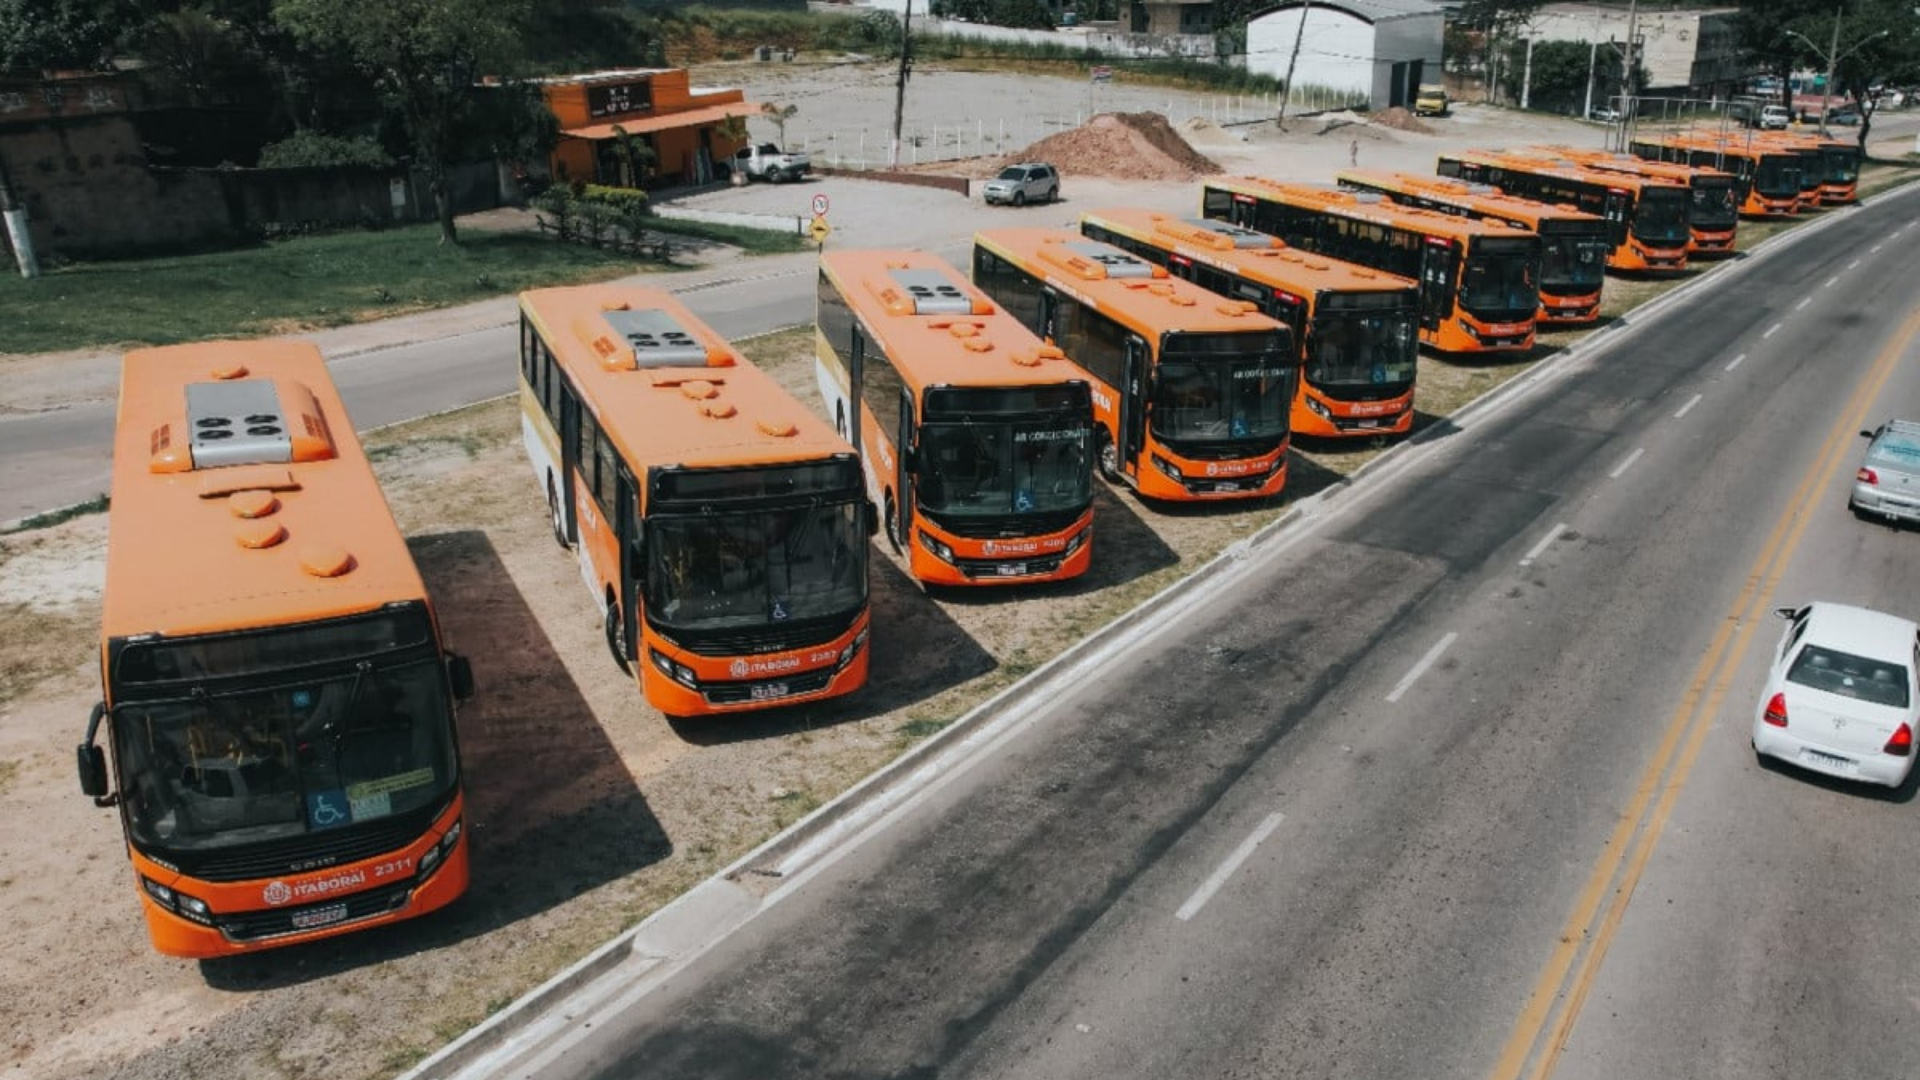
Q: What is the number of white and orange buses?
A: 12